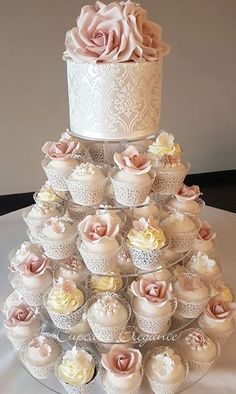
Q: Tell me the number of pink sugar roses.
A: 12